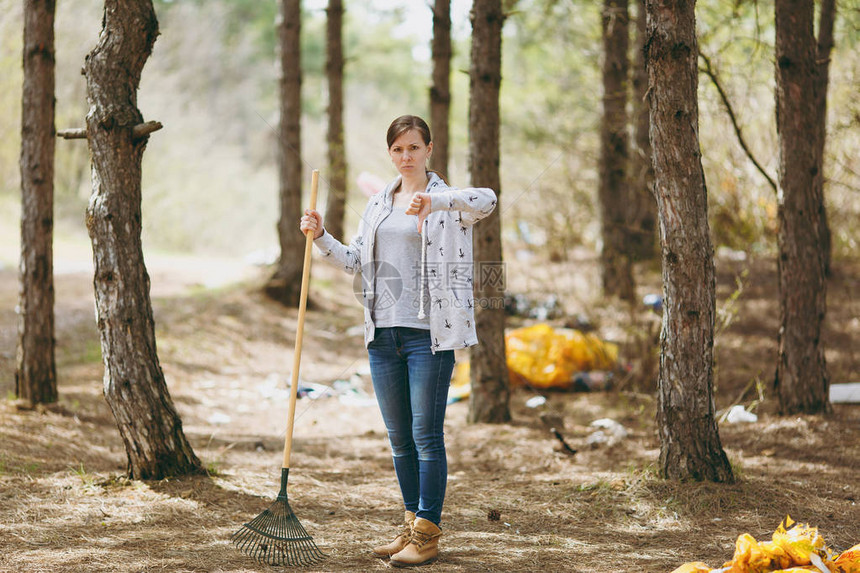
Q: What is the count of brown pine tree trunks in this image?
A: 11